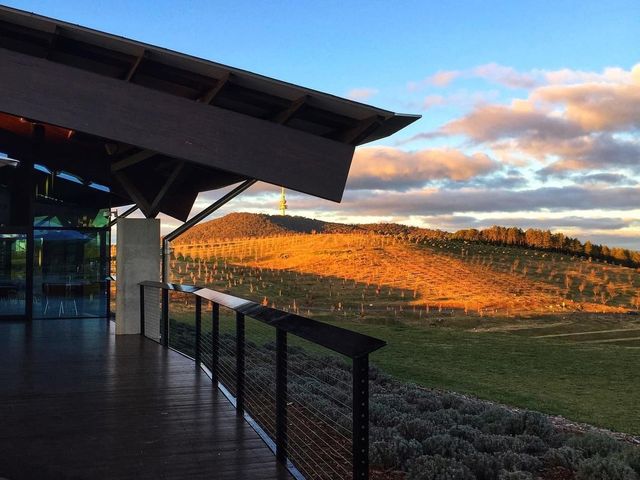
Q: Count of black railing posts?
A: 7